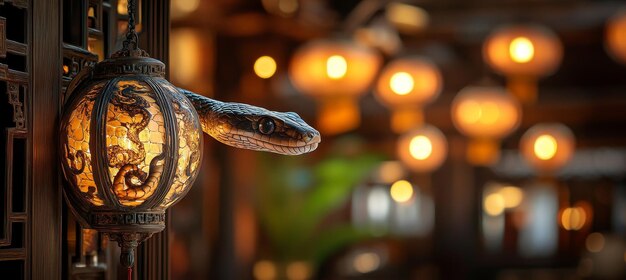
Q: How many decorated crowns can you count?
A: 0